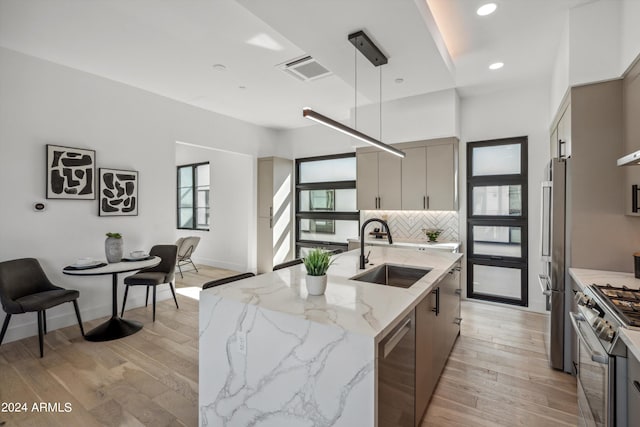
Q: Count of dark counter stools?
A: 3